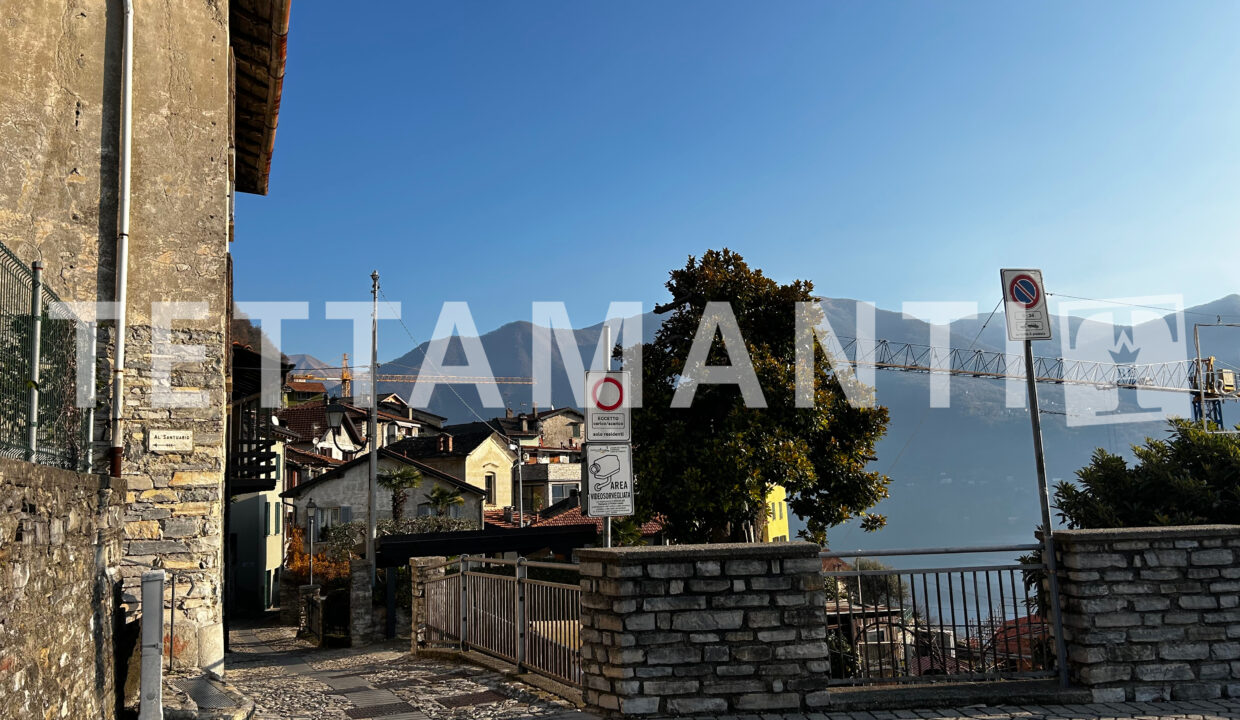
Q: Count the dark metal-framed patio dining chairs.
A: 0